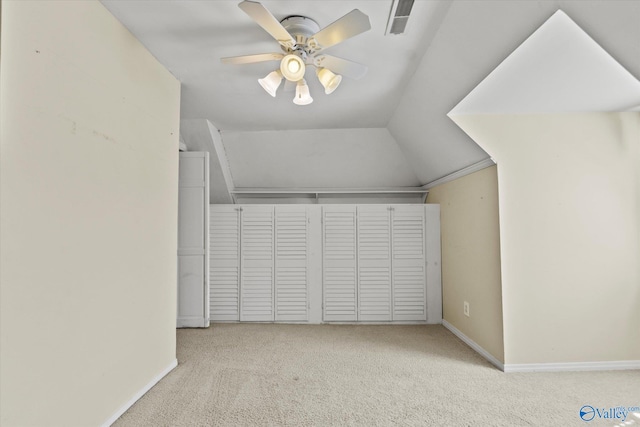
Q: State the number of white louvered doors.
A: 6